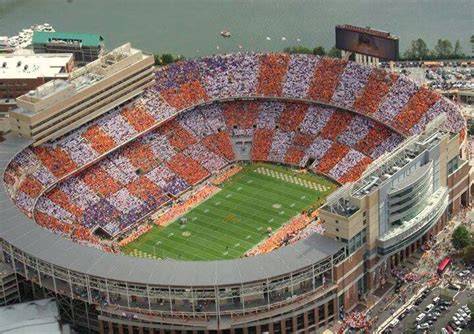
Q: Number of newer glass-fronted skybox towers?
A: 1